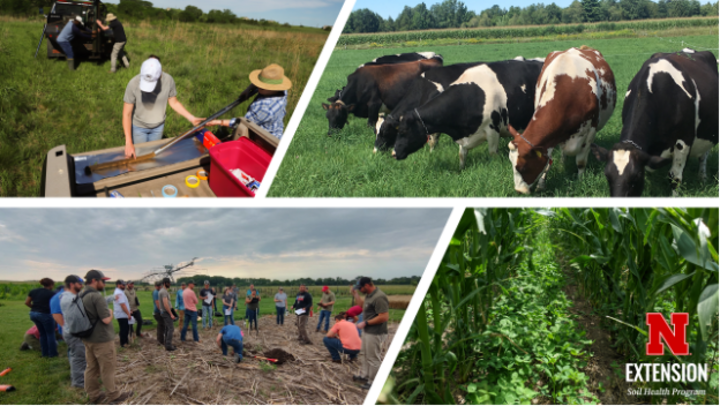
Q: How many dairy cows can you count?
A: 6